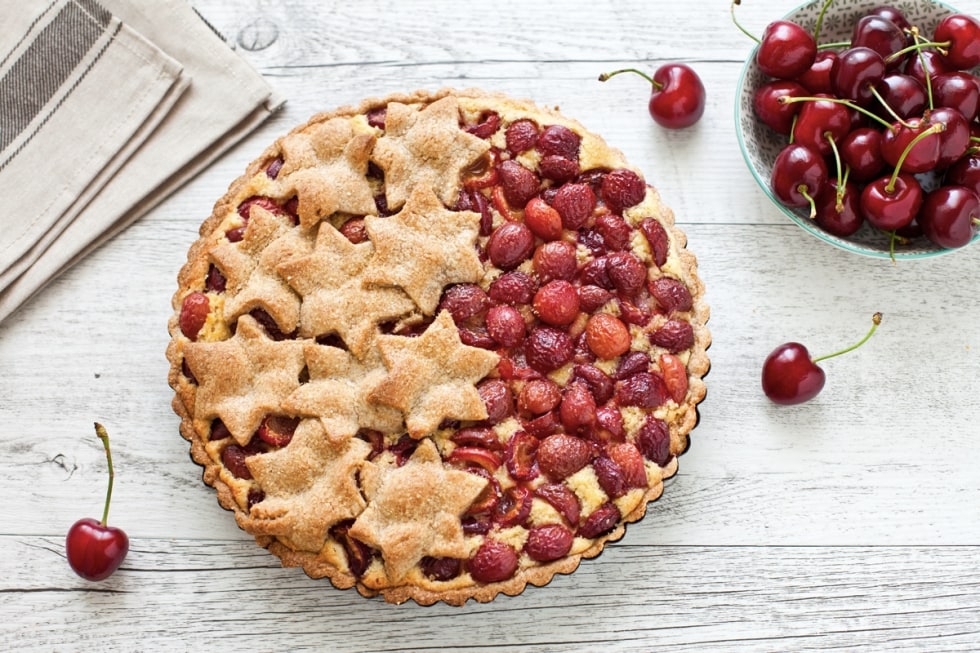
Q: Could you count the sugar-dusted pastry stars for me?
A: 10